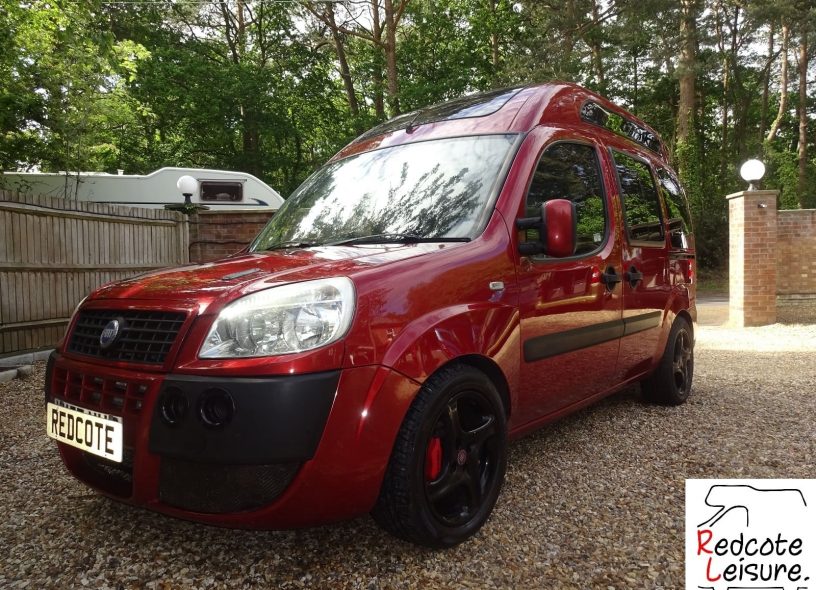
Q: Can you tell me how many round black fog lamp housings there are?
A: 2